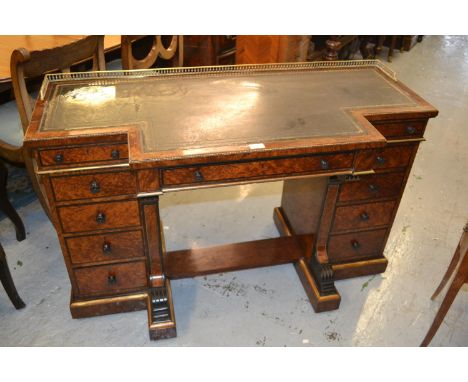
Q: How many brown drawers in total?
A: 11